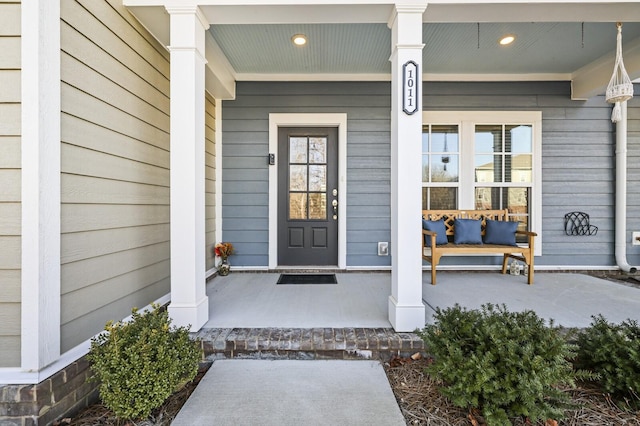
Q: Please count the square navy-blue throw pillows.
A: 3